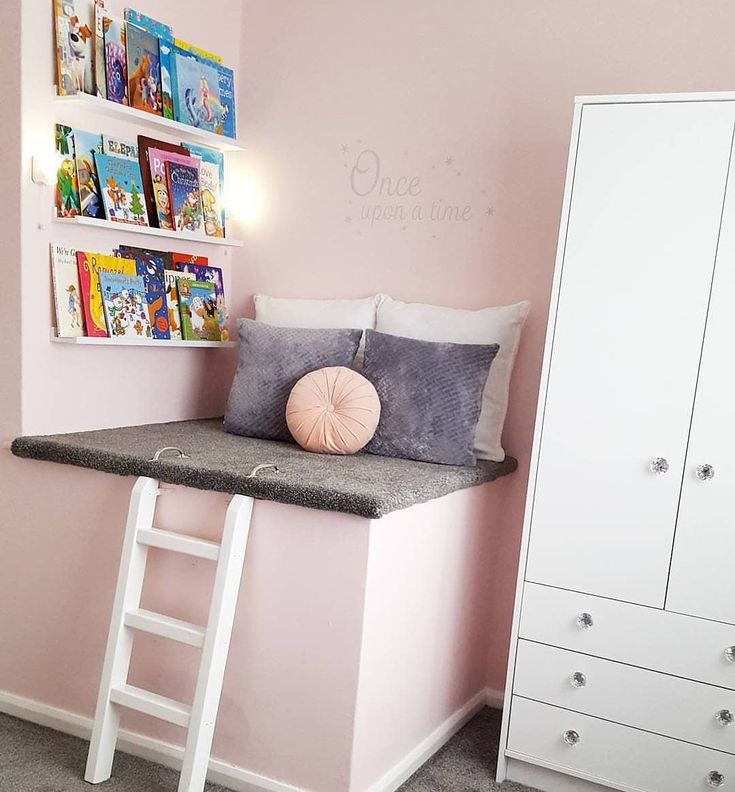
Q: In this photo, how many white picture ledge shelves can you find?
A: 3